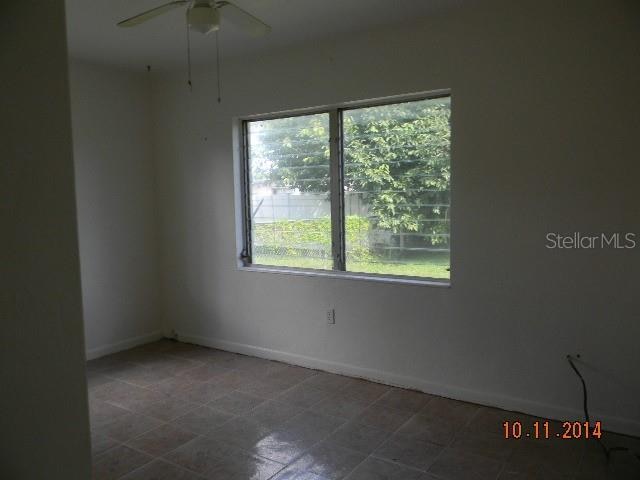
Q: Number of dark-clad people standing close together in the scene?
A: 0